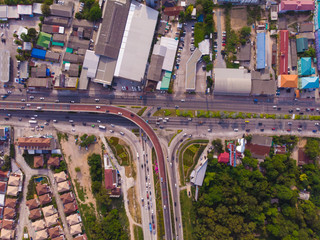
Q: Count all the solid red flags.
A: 0